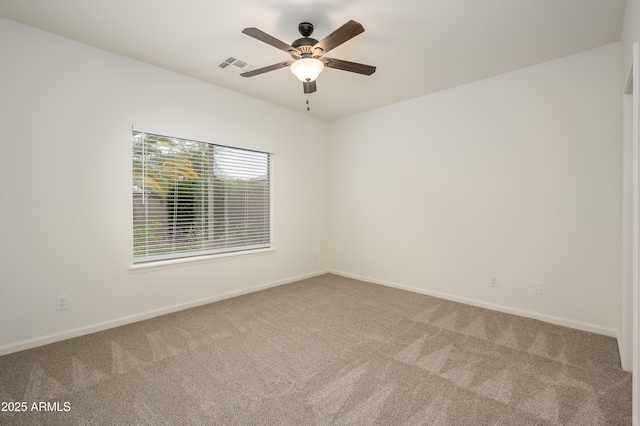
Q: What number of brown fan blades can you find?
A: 5